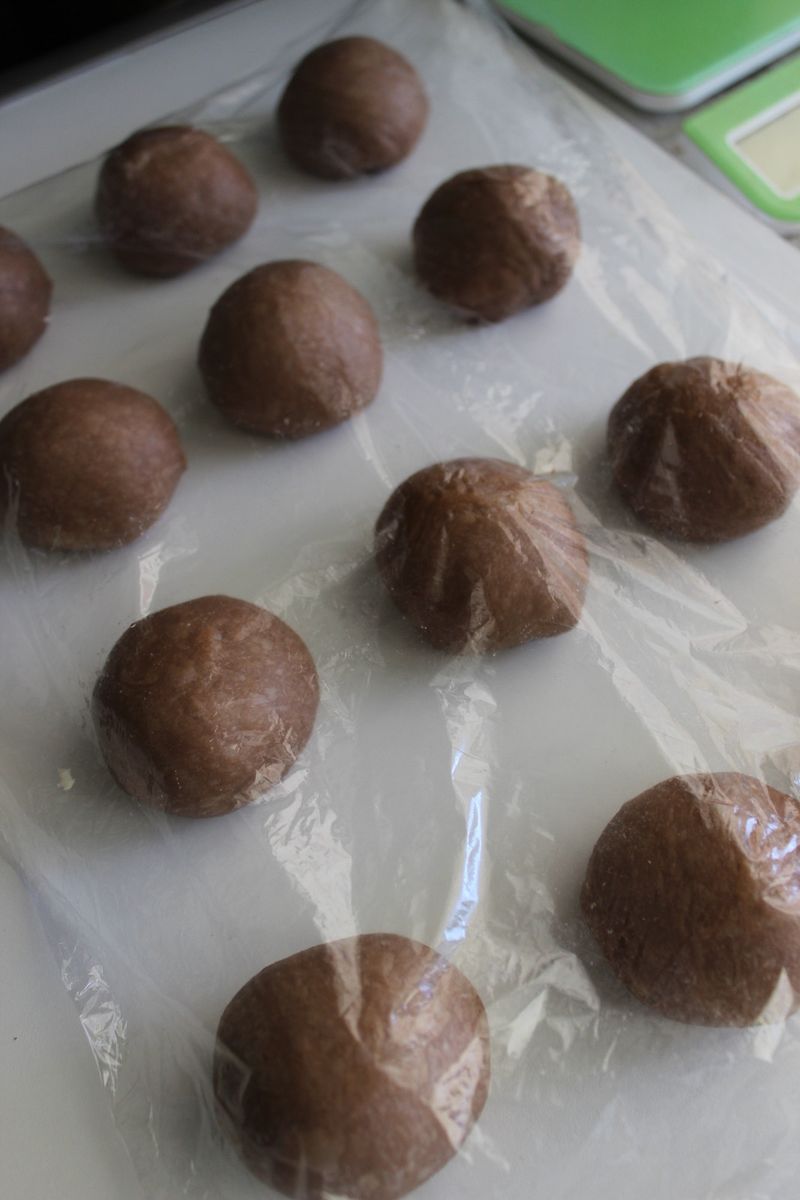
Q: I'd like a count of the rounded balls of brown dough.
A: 11